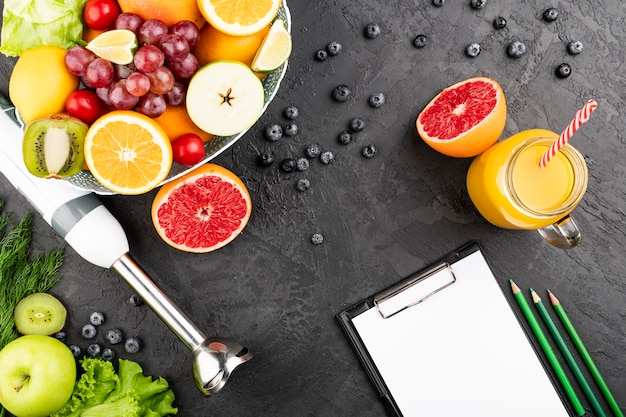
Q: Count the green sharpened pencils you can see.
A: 3